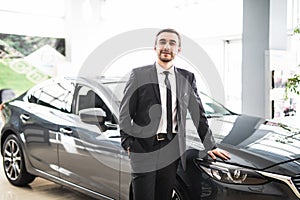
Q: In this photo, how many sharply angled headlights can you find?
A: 1